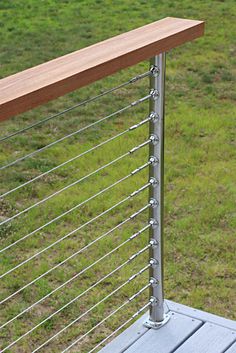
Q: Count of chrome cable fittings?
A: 12